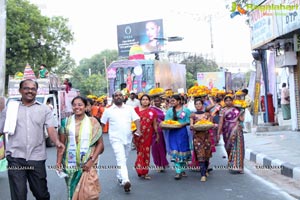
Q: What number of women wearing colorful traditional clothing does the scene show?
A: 6